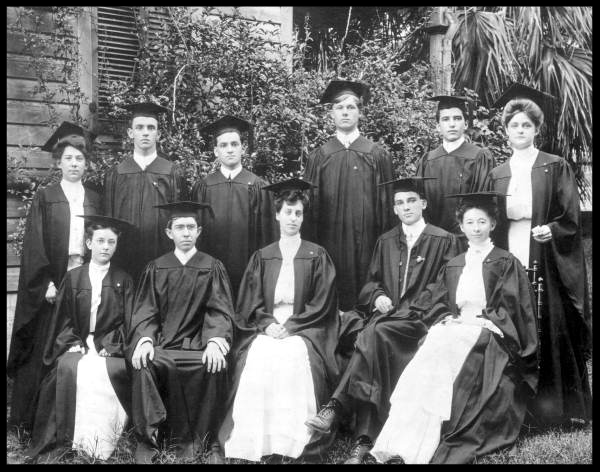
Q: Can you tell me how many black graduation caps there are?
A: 11